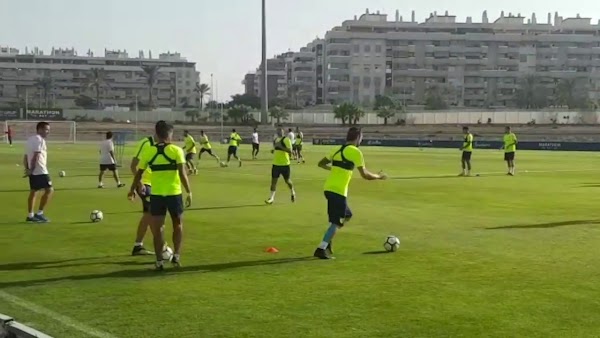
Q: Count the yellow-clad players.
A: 10